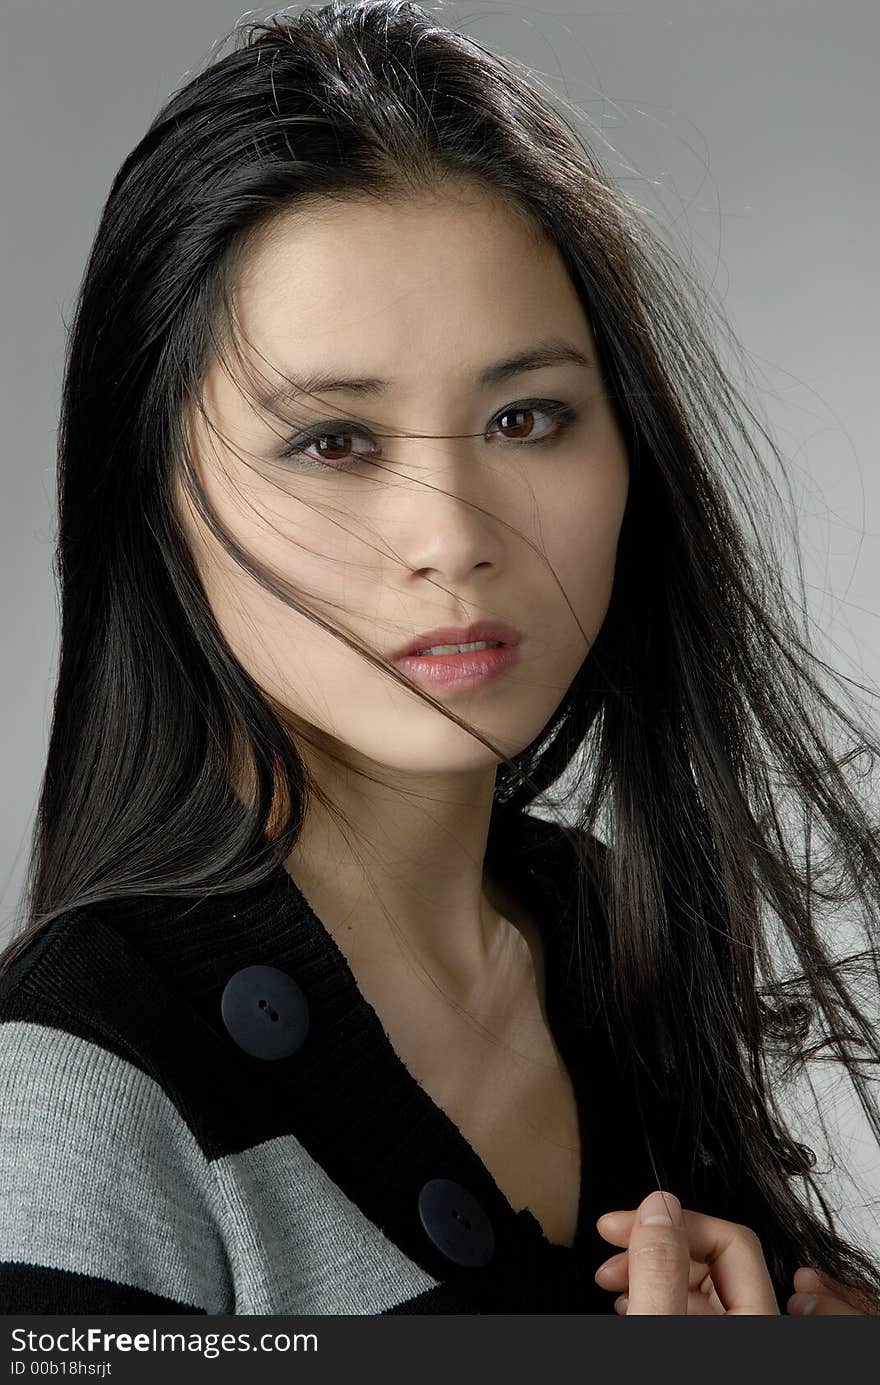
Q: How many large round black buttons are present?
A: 2